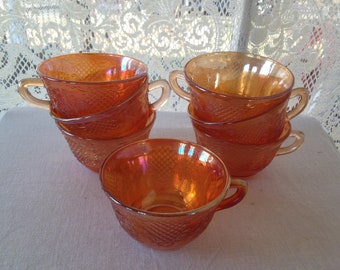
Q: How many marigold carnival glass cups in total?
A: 7